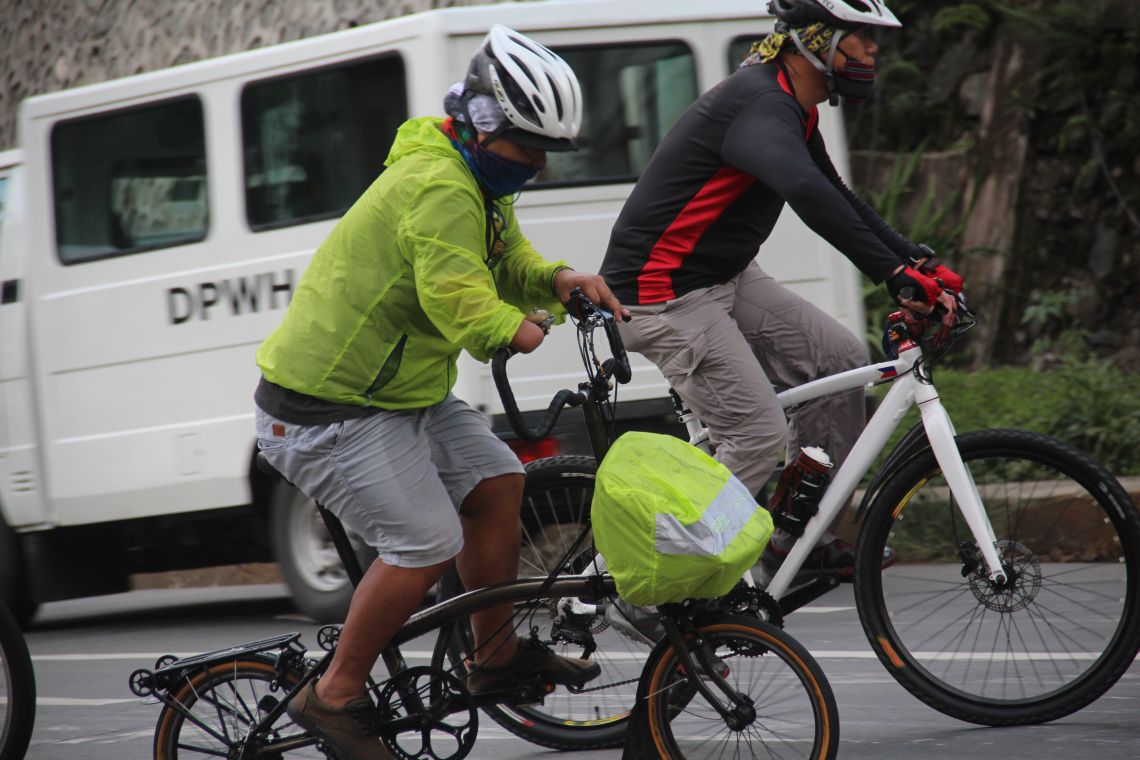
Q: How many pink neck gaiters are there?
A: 0